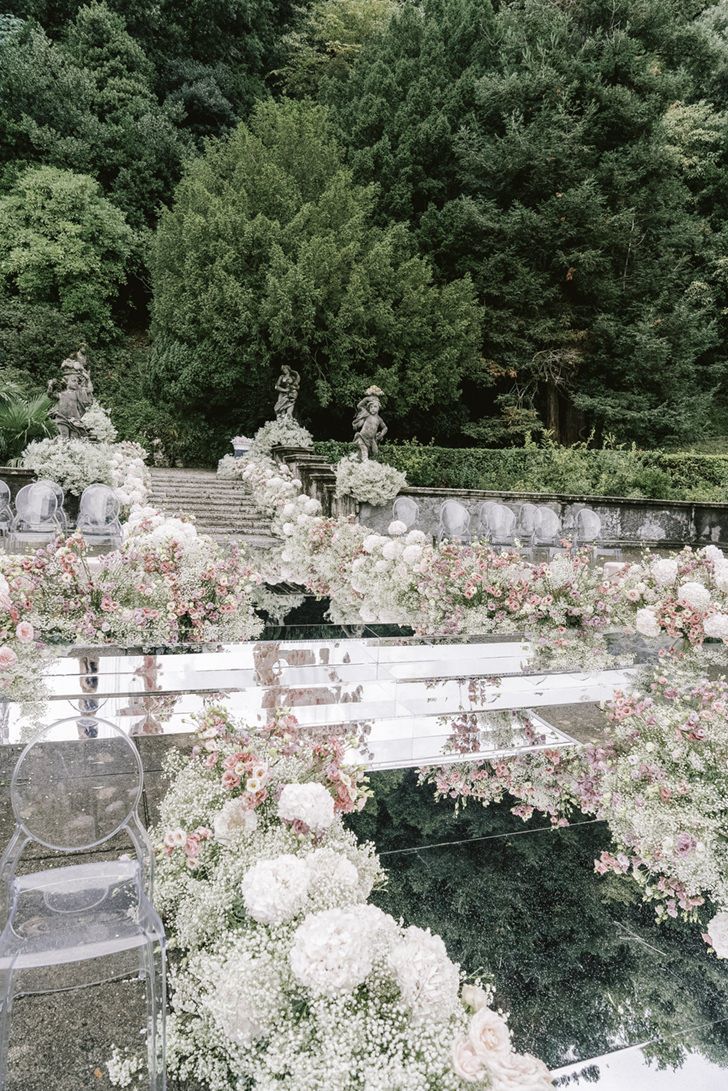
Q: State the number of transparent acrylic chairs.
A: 12